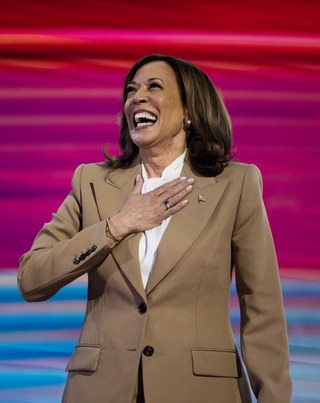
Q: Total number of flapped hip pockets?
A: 2